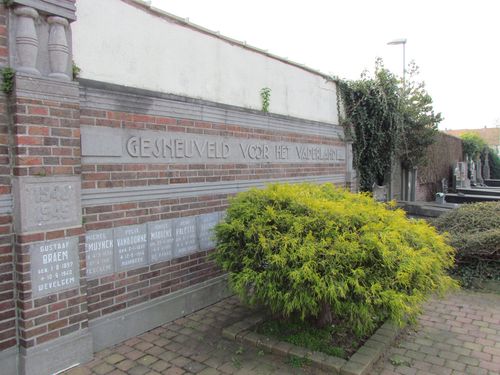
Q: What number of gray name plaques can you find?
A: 6